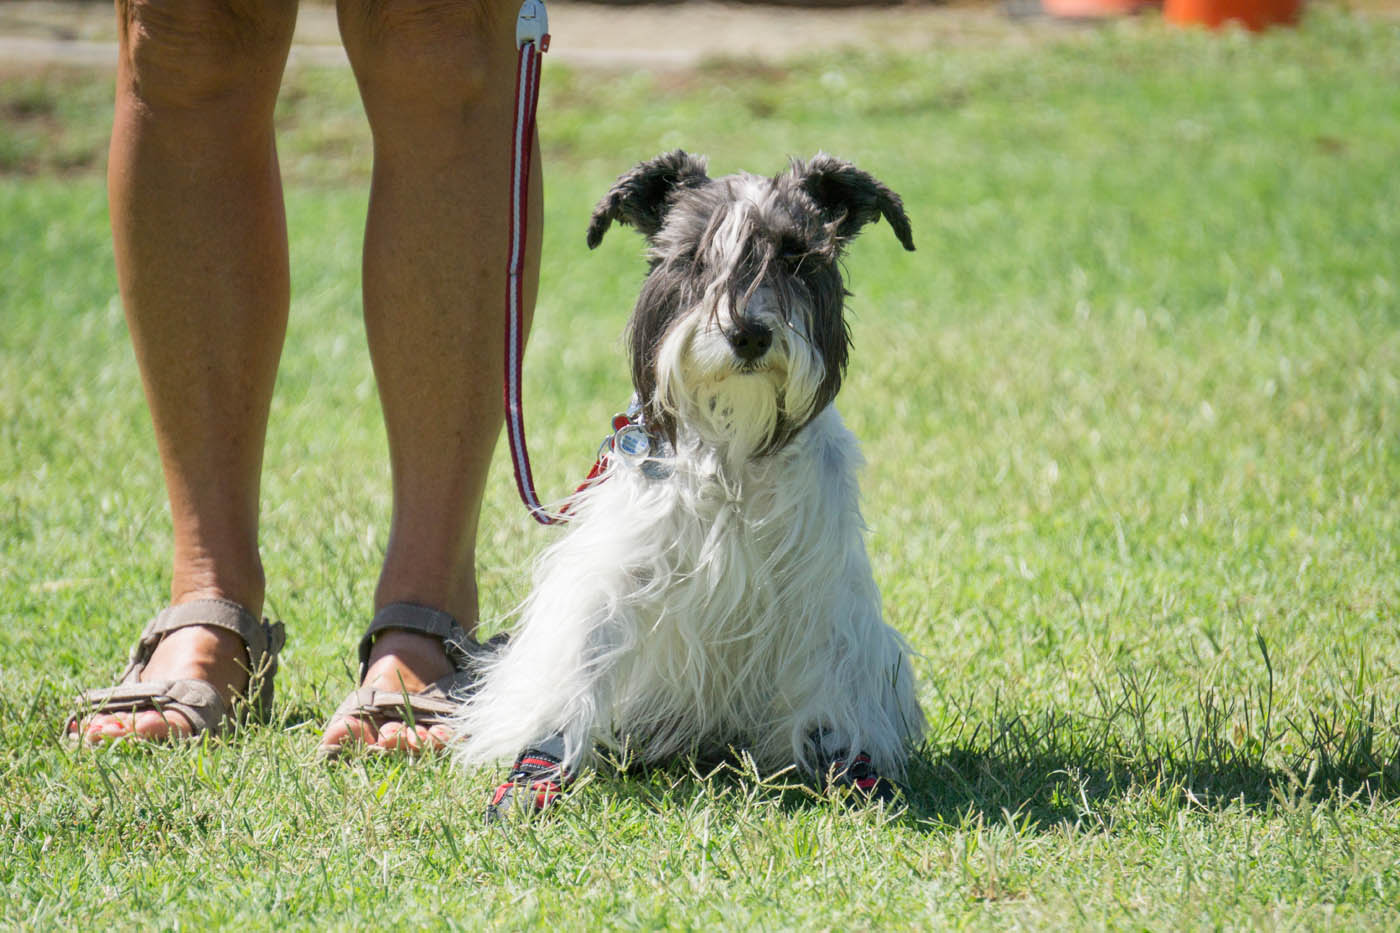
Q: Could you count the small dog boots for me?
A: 2